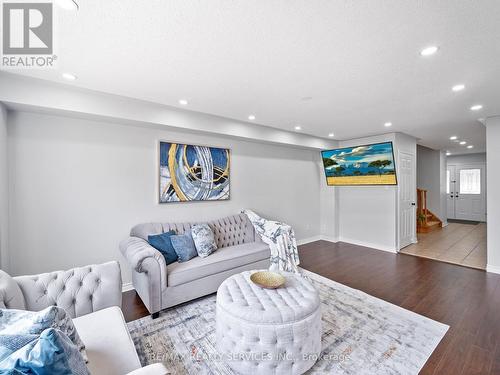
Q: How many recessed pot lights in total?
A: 14